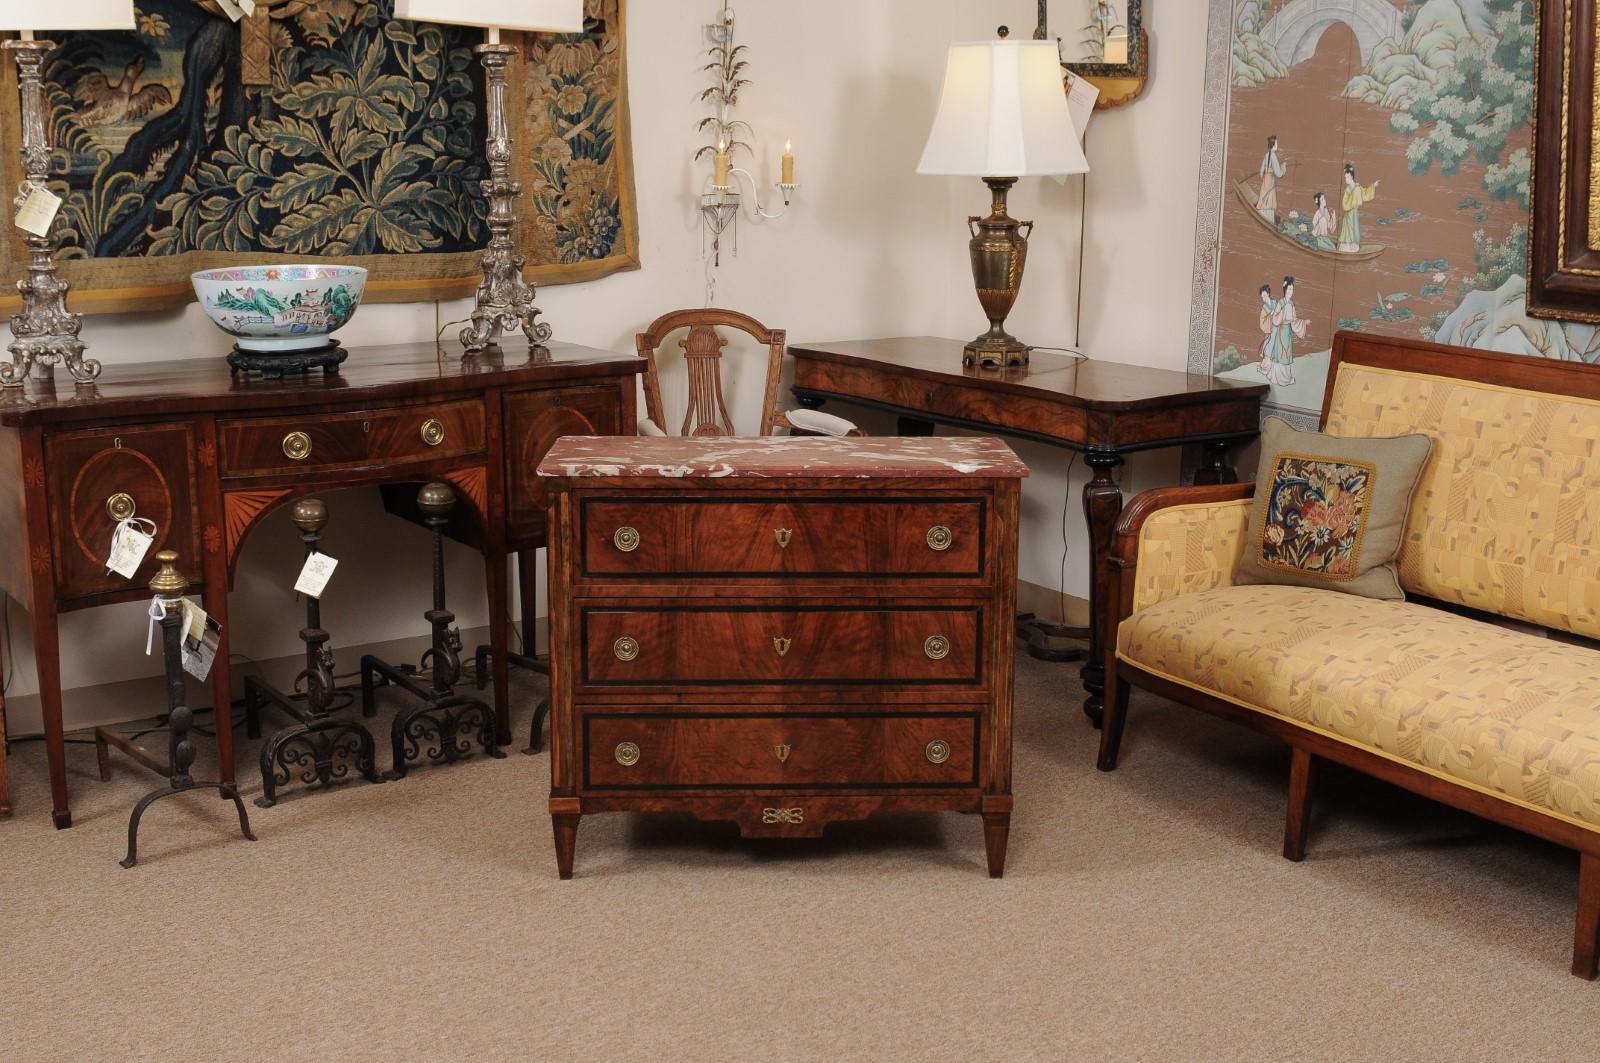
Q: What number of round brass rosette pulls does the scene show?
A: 9